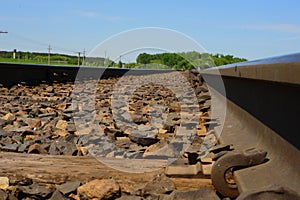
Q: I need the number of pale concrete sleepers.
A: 0